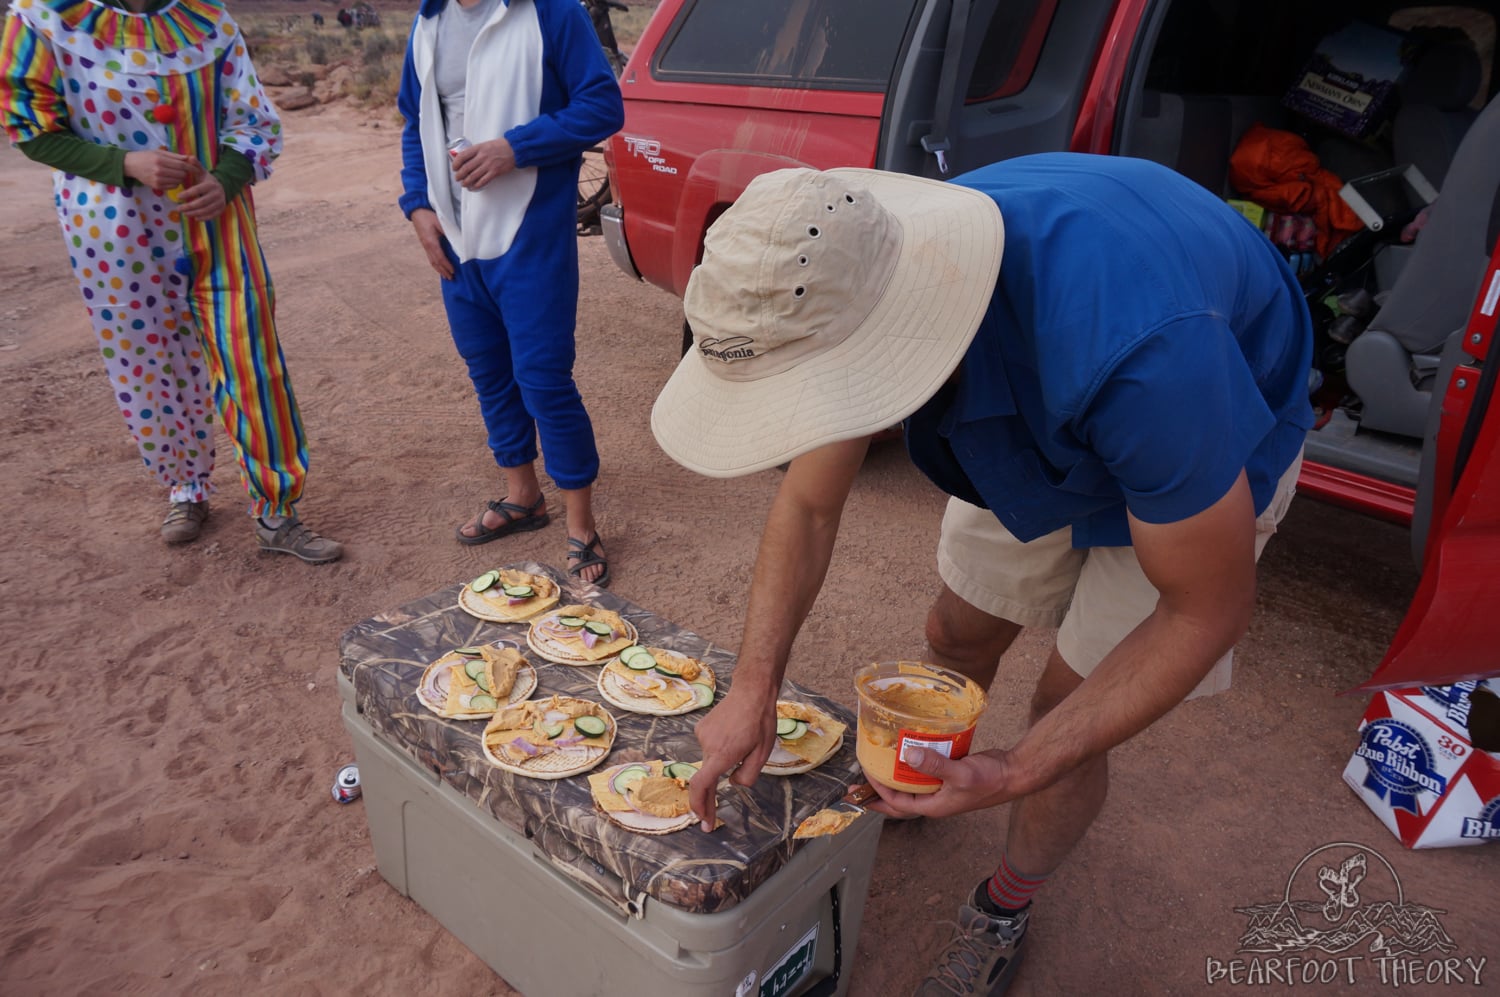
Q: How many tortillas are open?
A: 7